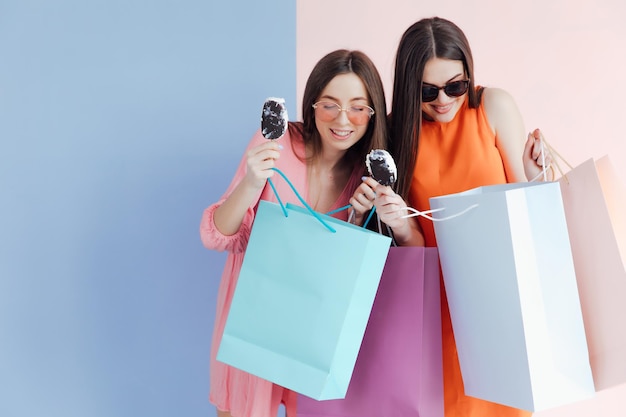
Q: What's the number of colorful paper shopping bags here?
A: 4